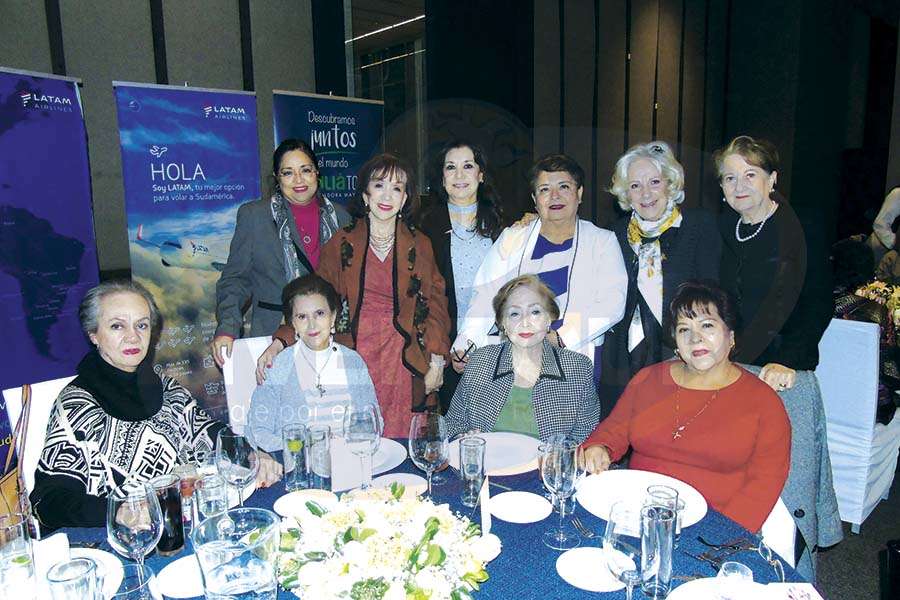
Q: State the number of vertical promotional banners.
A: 3